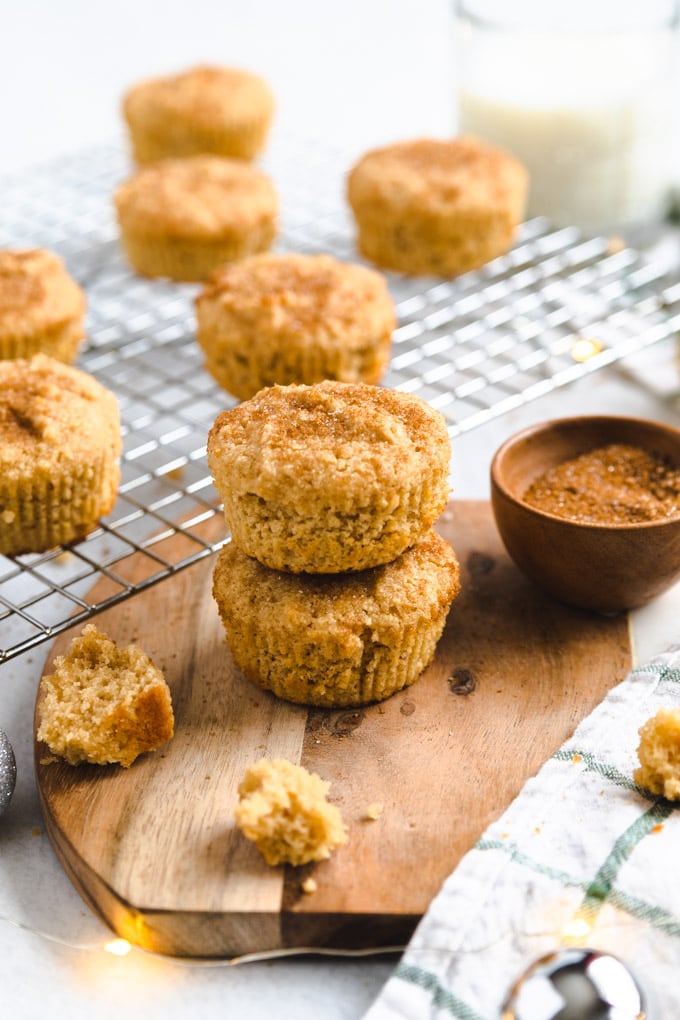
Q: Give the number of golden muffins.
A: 8